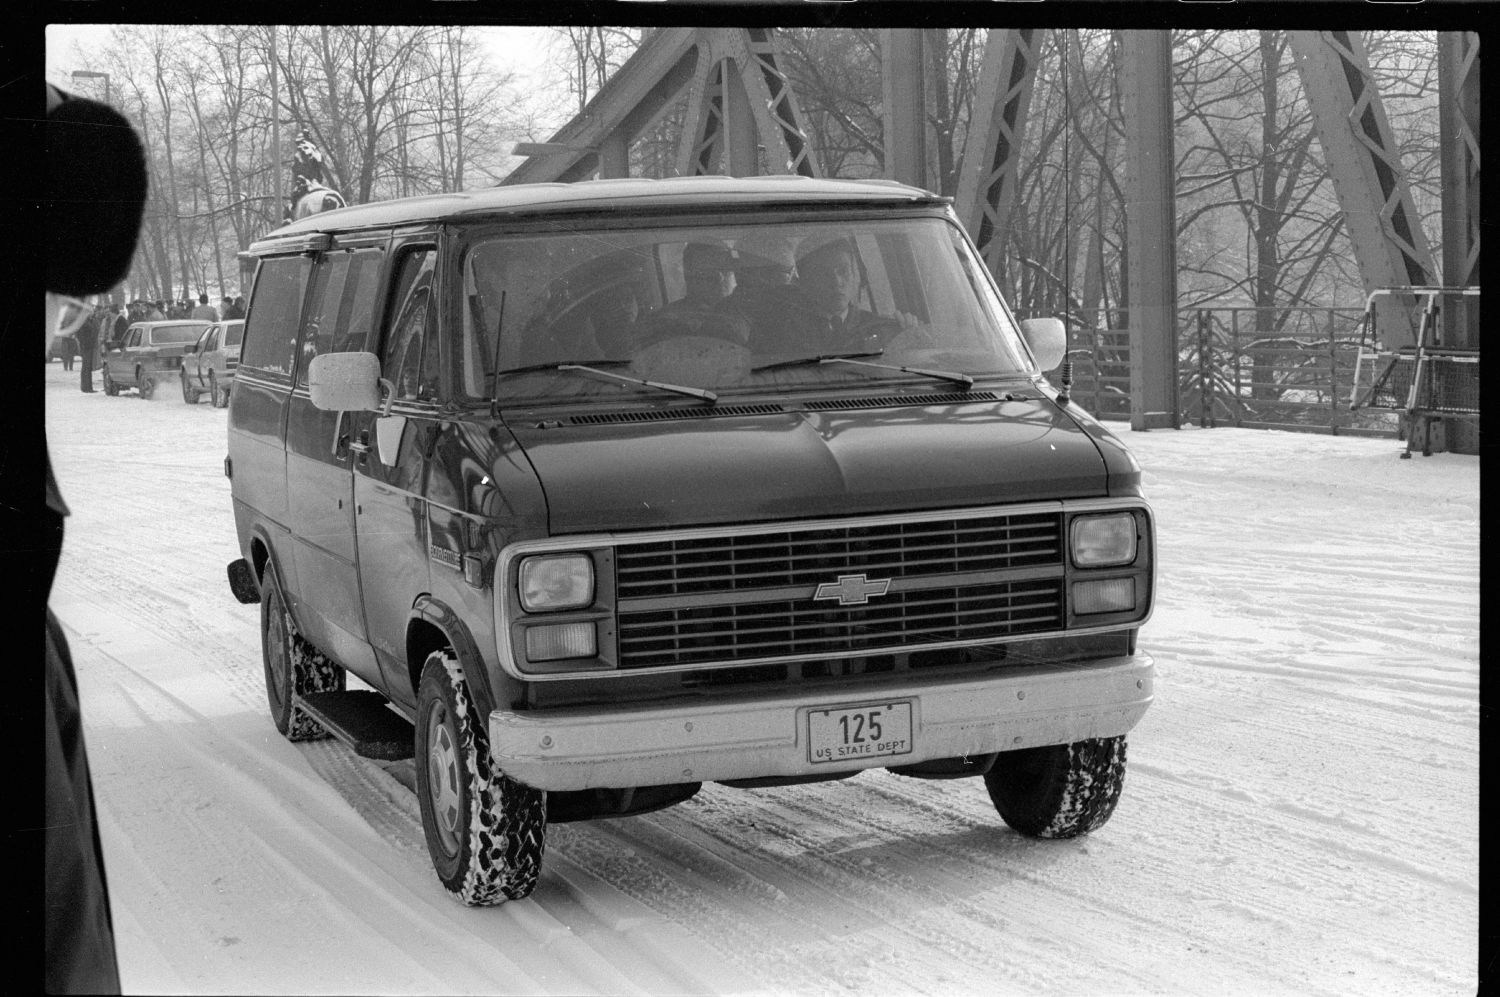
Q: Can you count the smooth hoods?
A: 1